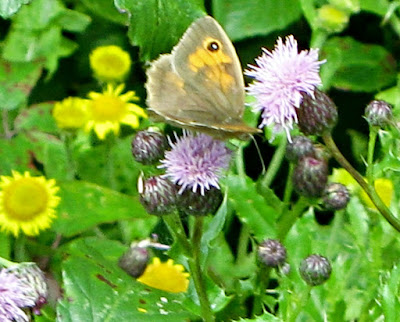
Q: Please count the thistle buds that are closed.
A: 9